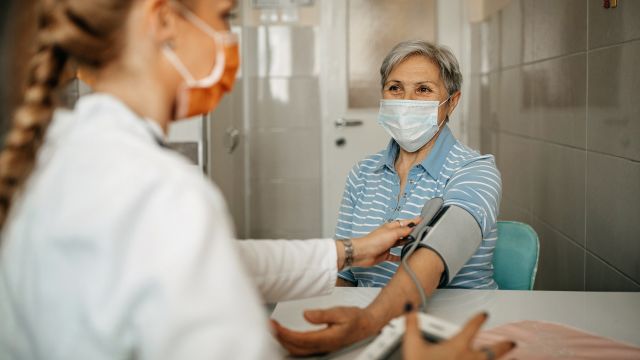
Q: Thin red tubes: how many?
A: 0